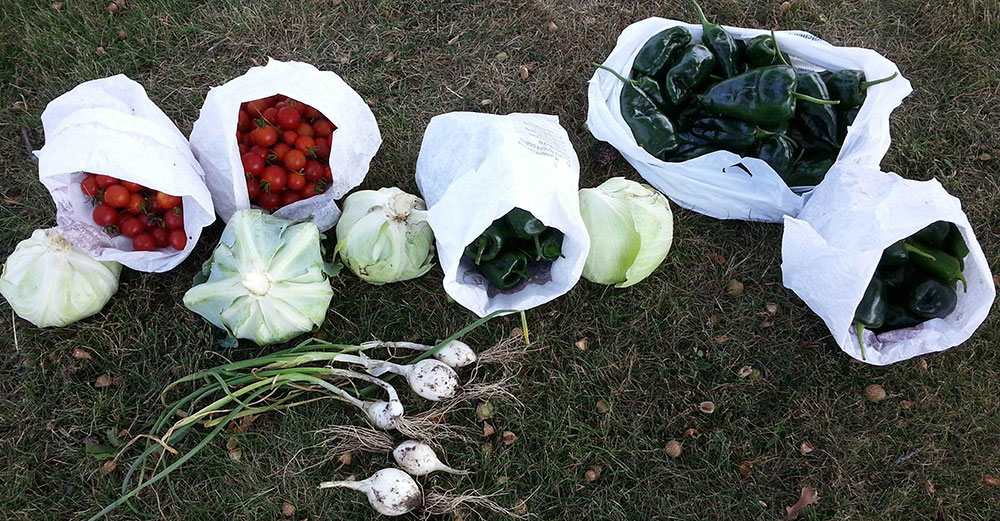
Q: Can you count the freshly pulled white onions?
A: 5